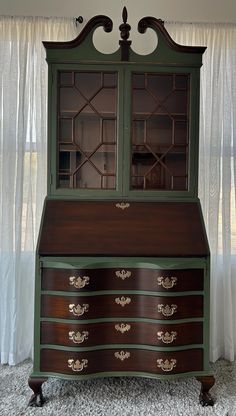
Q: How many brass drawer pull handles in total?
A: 8